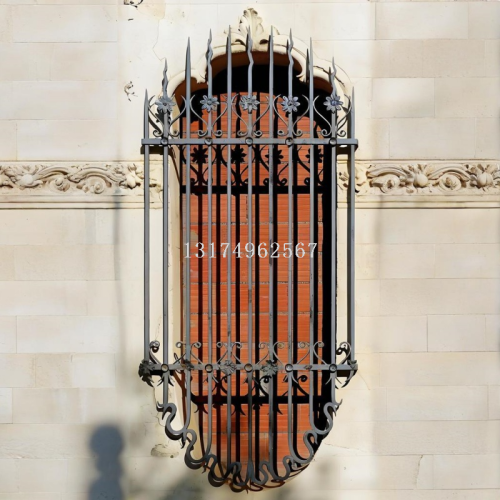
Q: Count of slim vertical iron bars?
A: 11